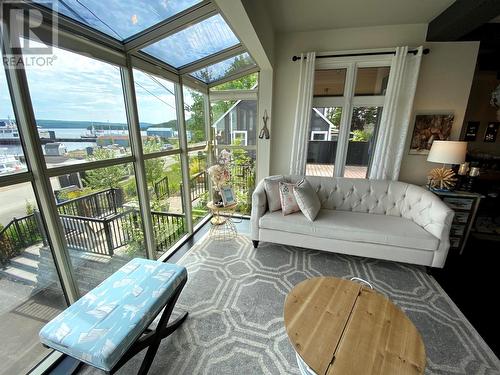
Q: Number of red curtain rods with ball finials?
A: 0